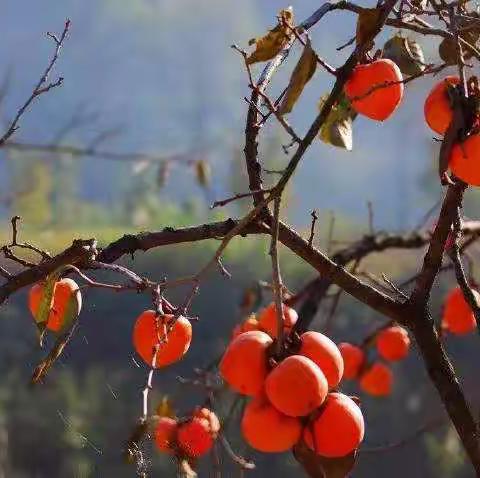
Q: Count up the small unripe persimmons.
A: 0